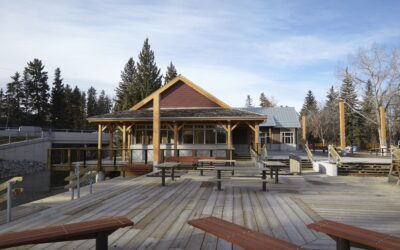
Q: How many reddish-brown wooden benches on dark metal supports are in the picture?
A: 3